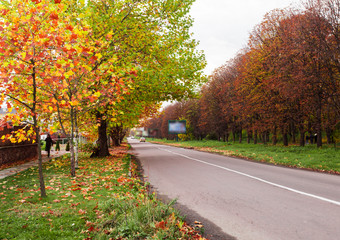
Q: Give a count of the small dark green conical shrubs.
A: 2